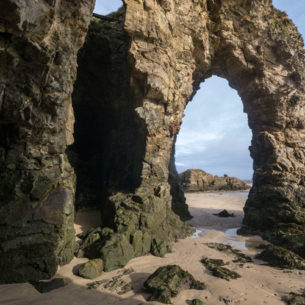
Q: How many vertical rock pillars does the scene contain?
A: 3